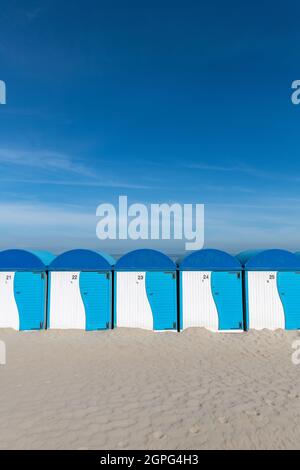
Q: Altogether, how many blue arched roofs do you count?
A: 5